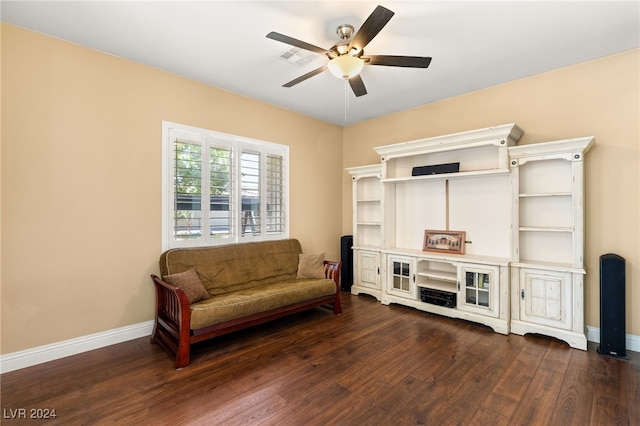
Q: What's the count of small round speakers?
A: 0